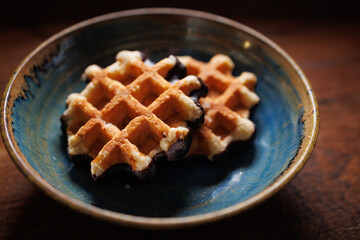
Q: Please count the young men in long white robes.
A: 0